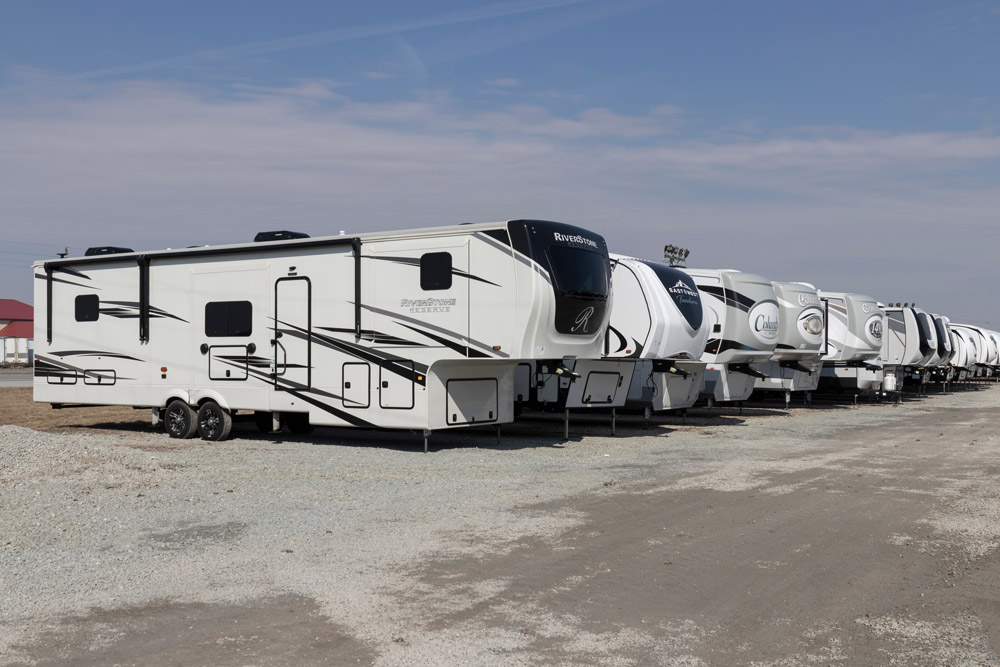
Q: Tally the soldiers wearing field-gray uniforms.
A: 0